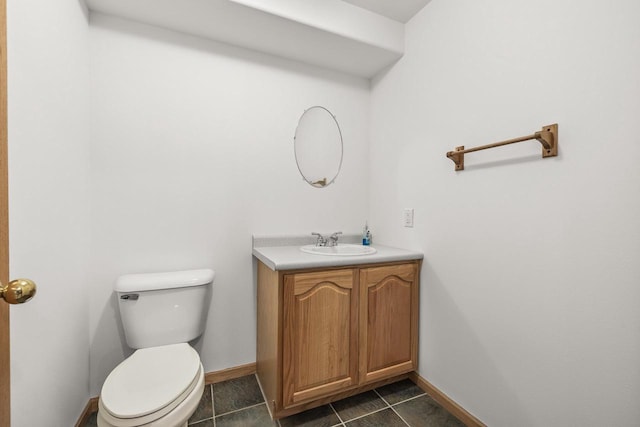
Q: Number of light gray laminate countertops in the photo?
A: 1